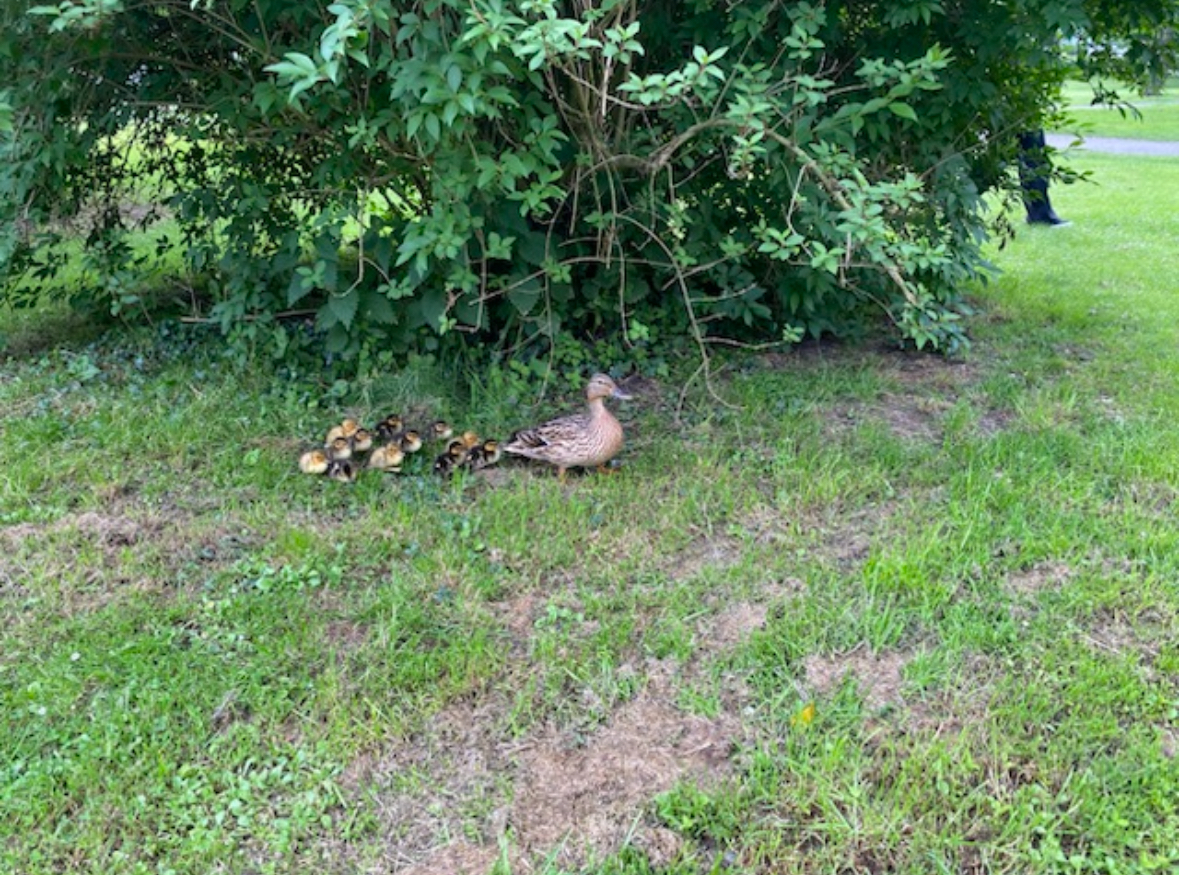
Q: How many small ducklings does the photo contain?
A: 12